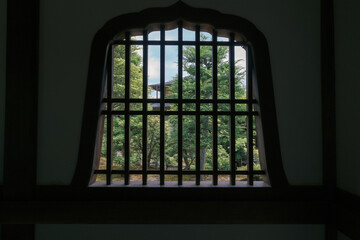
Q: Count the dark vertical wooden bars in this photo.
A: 9